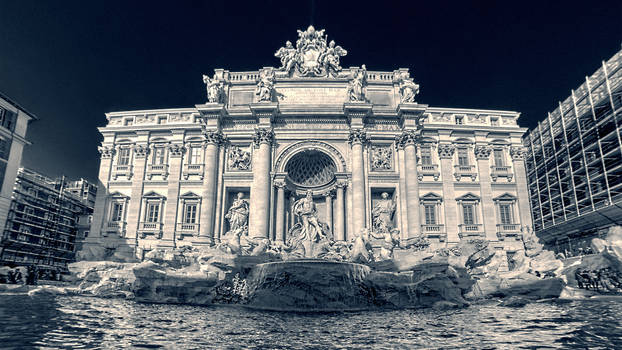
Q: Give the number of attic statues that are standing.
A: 4